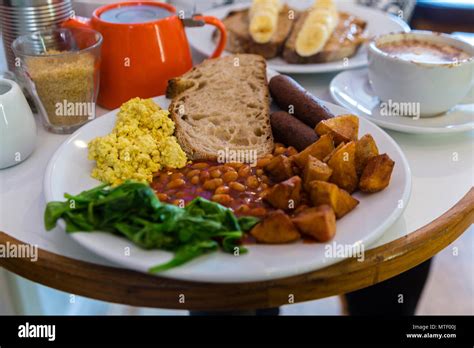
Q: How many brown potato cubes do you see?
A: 11